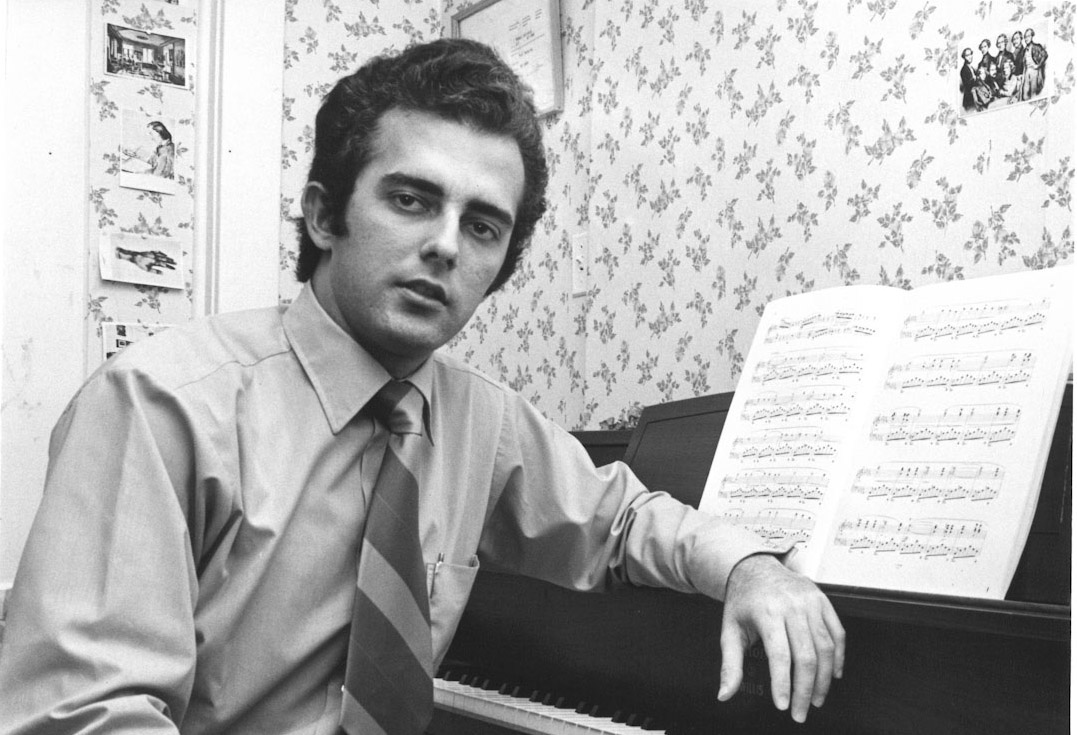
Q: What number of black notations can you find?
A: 14